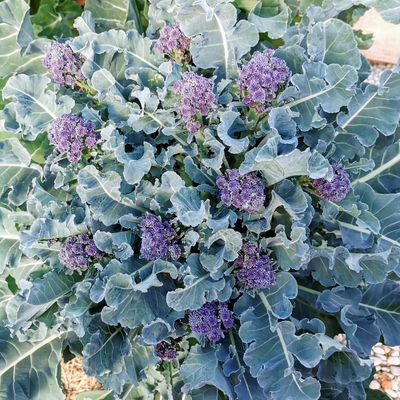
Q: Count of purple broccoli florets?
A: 12